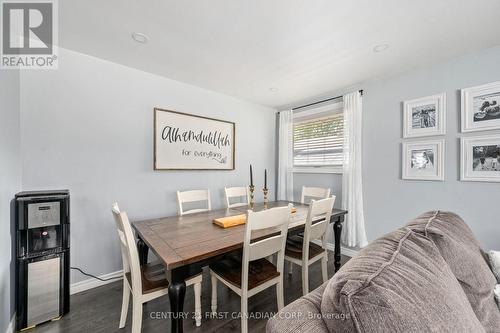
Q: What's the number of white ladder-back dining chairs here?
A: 6